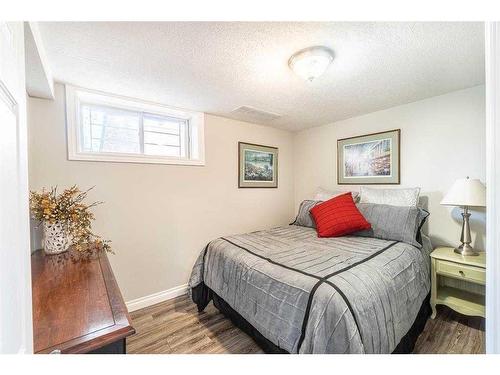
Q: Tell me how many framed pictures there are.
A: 2